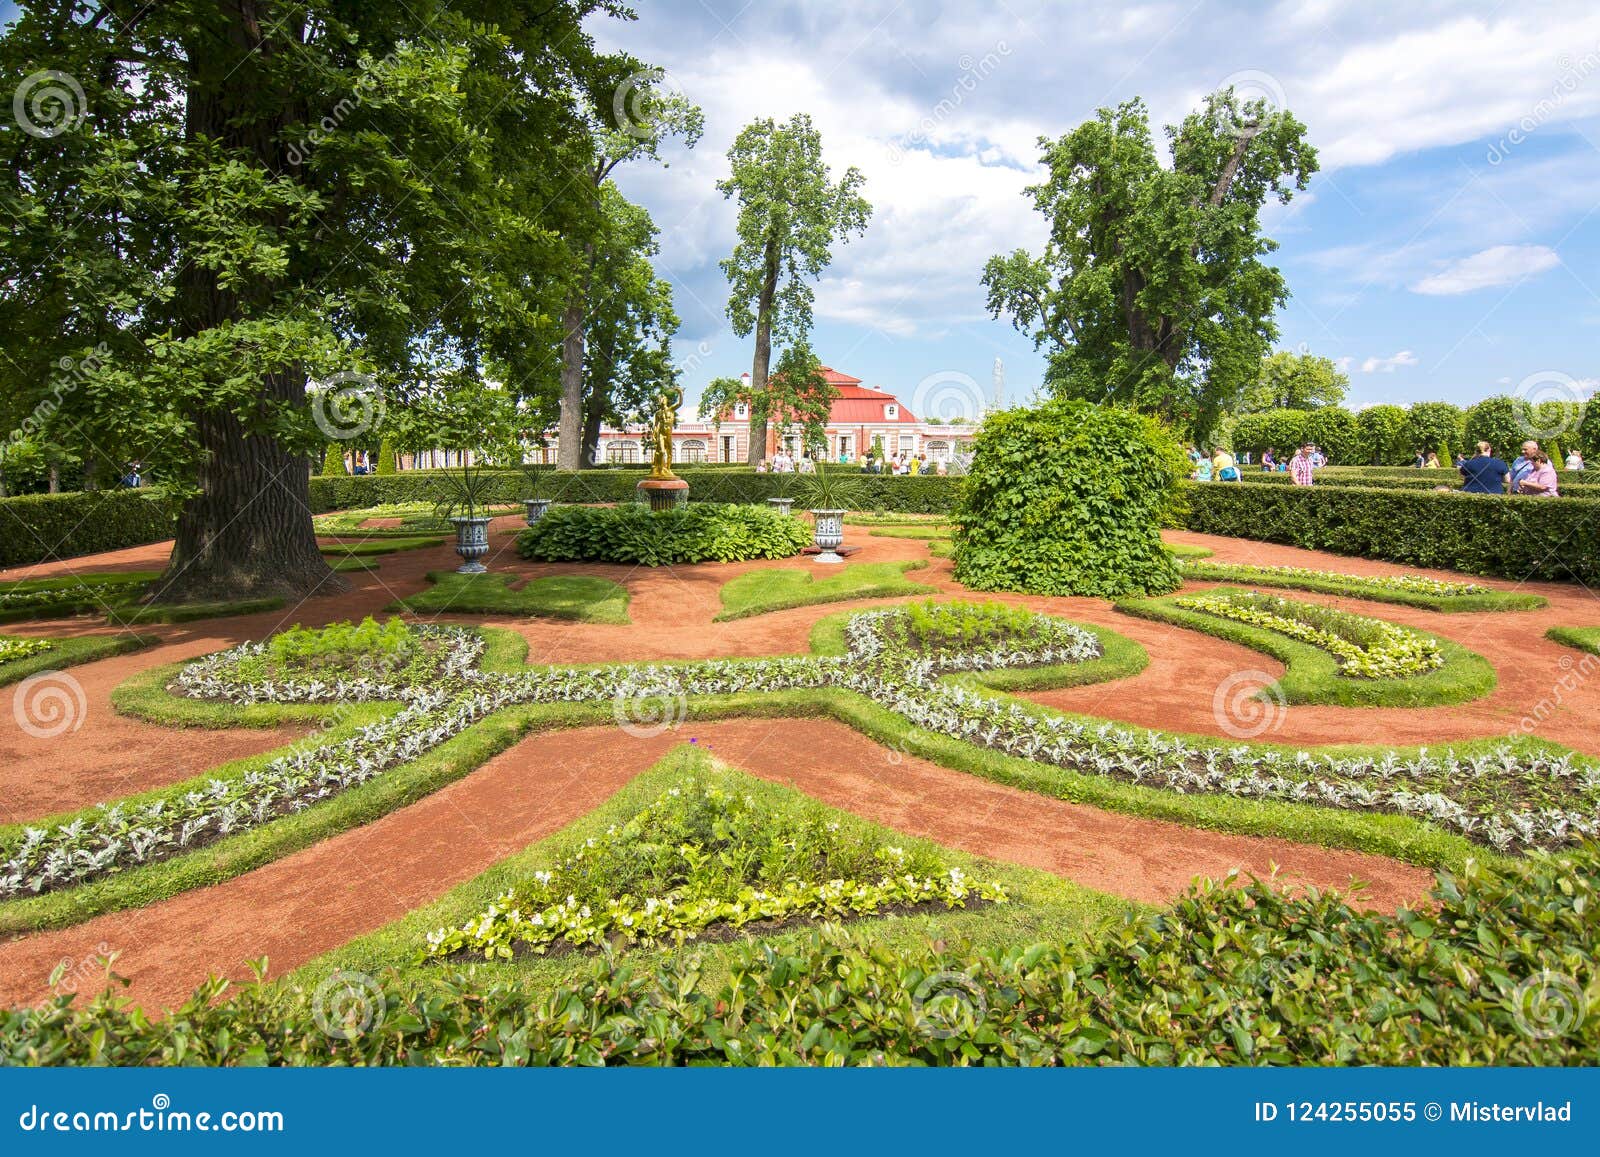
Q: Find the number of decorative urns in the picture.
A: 4